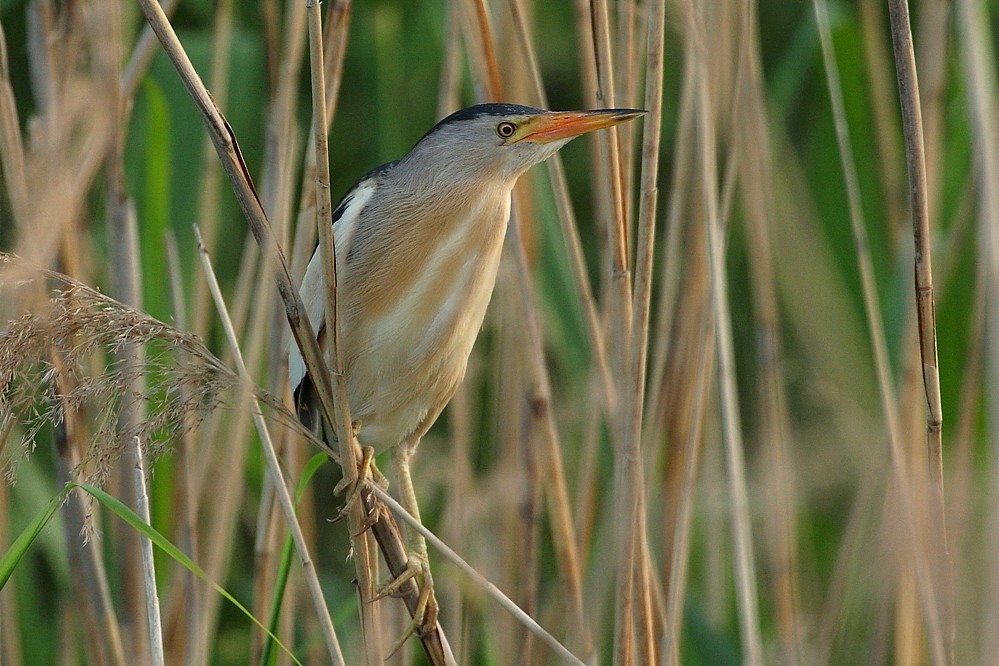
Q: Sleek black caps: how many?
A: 1